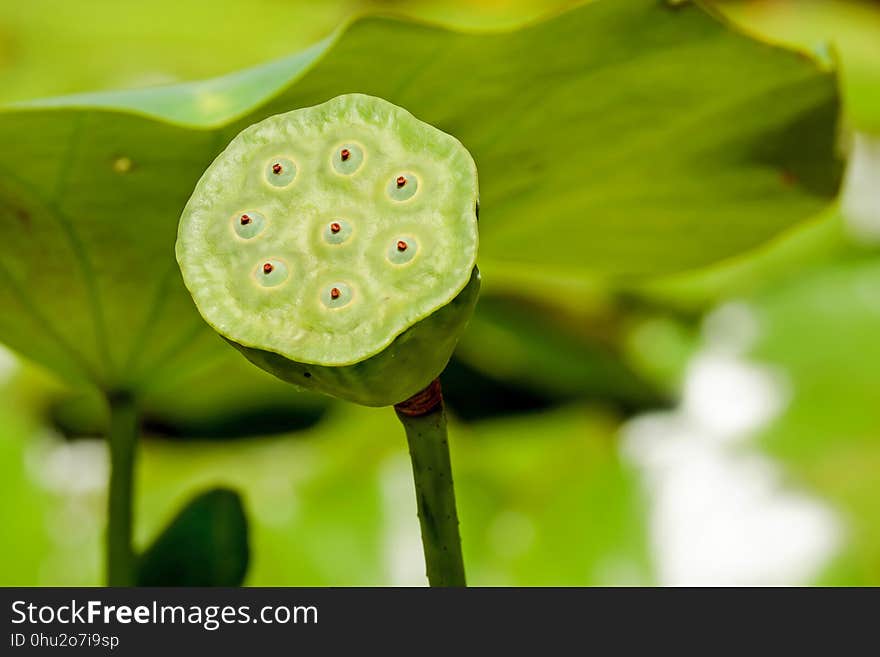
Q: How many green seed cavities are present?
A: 8